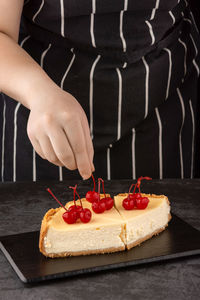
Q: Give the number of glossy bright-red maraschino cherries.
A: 9